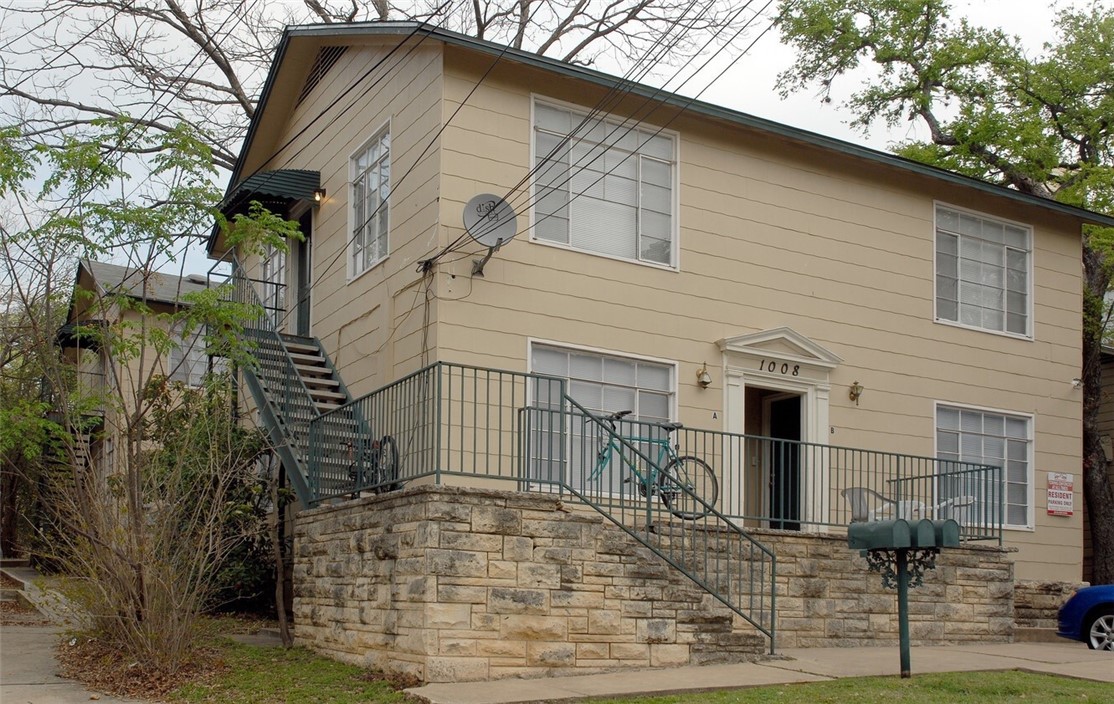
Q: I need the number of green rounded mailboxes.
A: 3